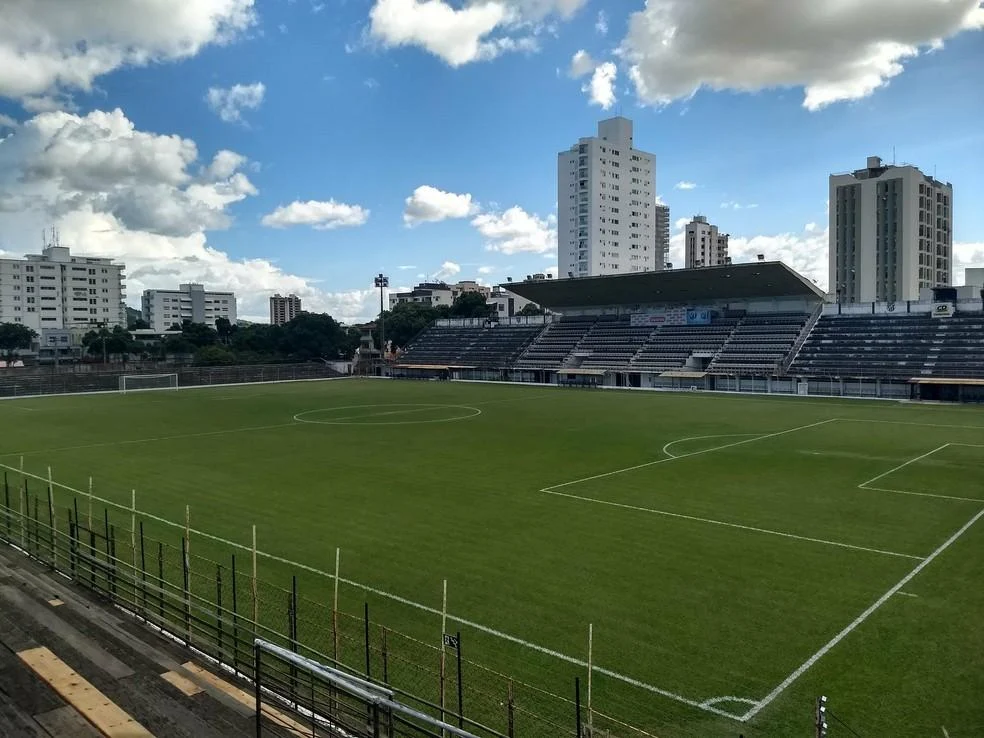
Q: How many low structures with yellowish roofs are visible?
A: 4